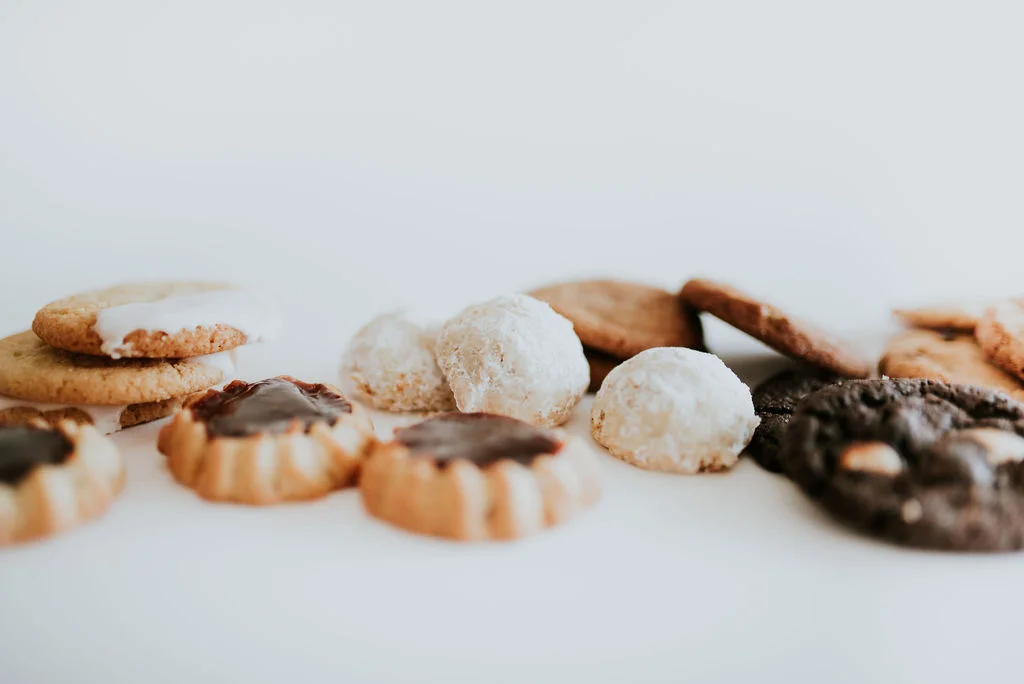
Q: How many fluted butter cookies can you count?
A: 3